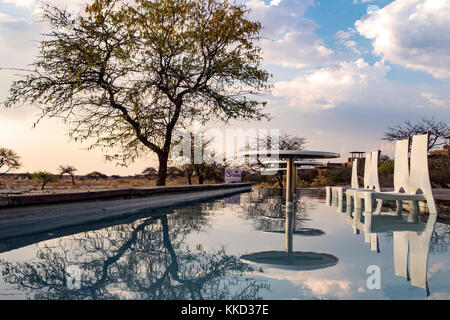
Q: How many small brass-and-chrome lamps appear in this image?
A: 0